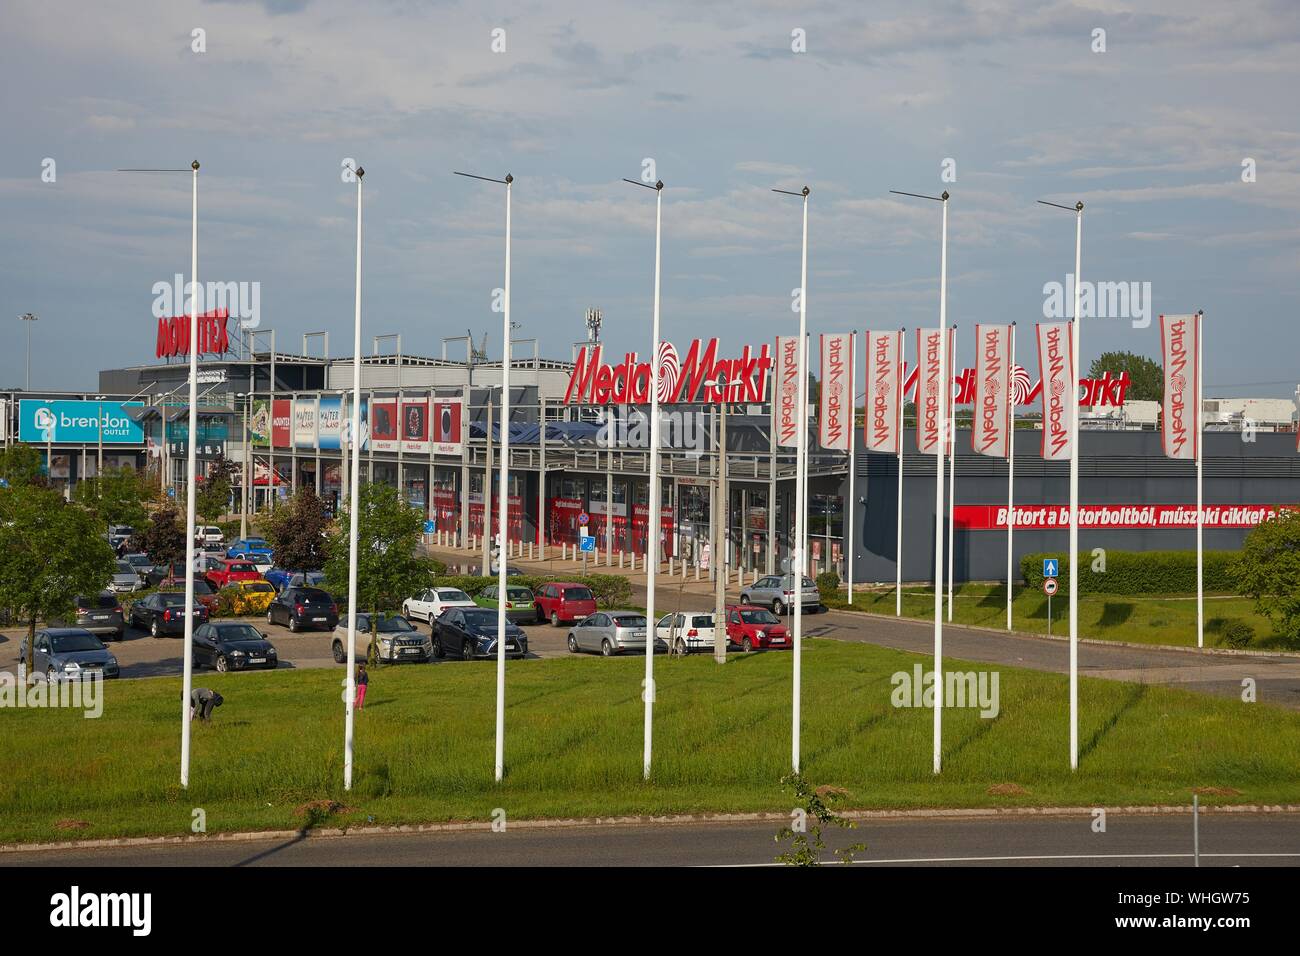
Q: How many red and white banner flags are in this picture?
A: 7